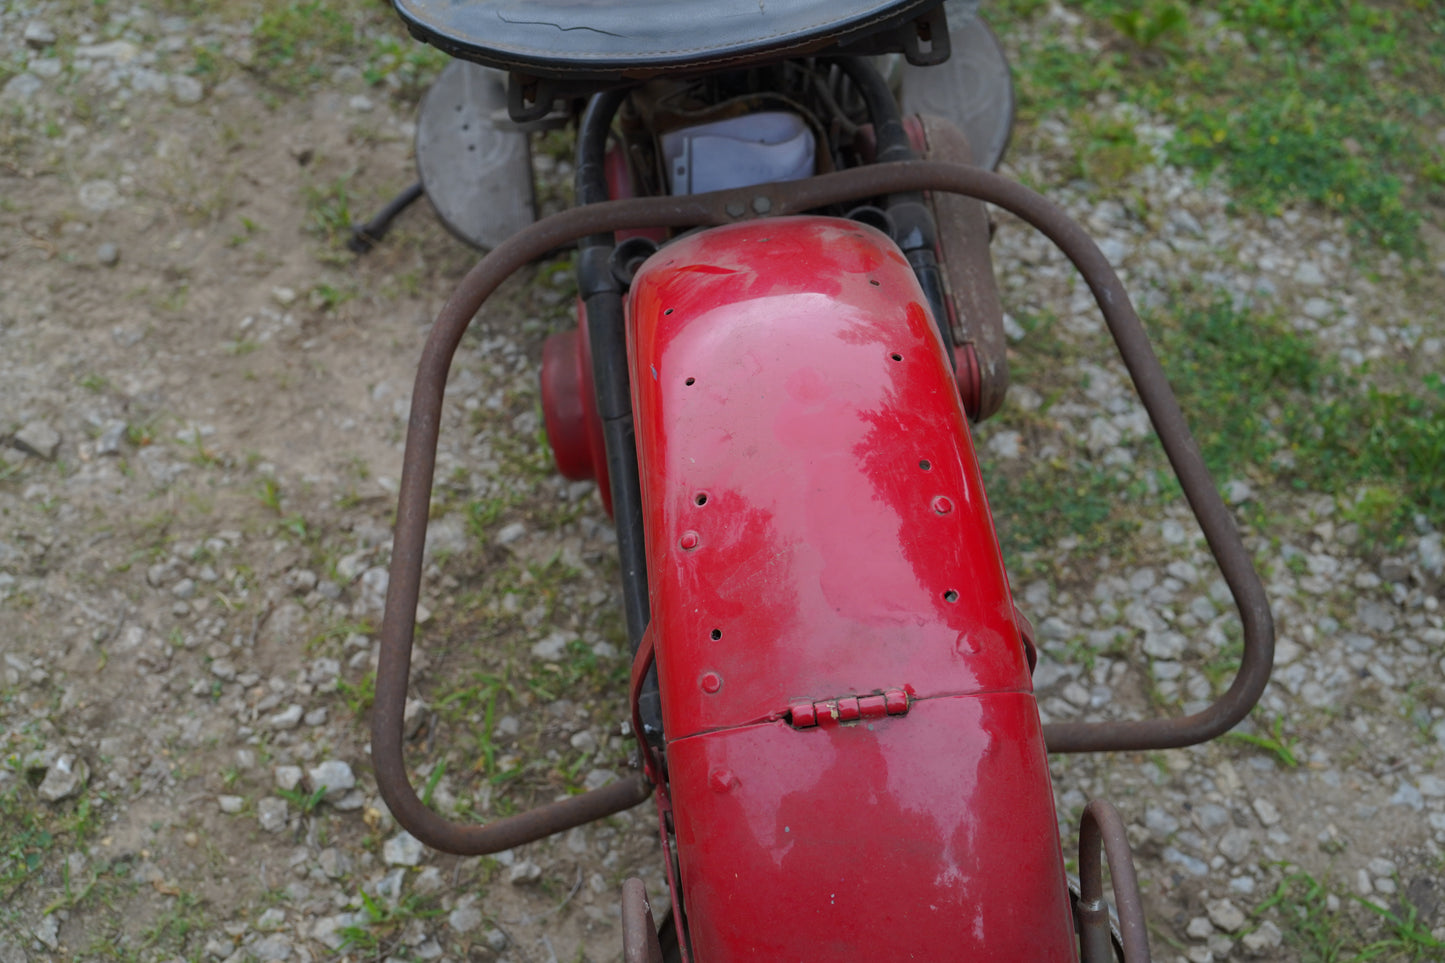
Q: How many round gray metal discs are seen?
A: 2